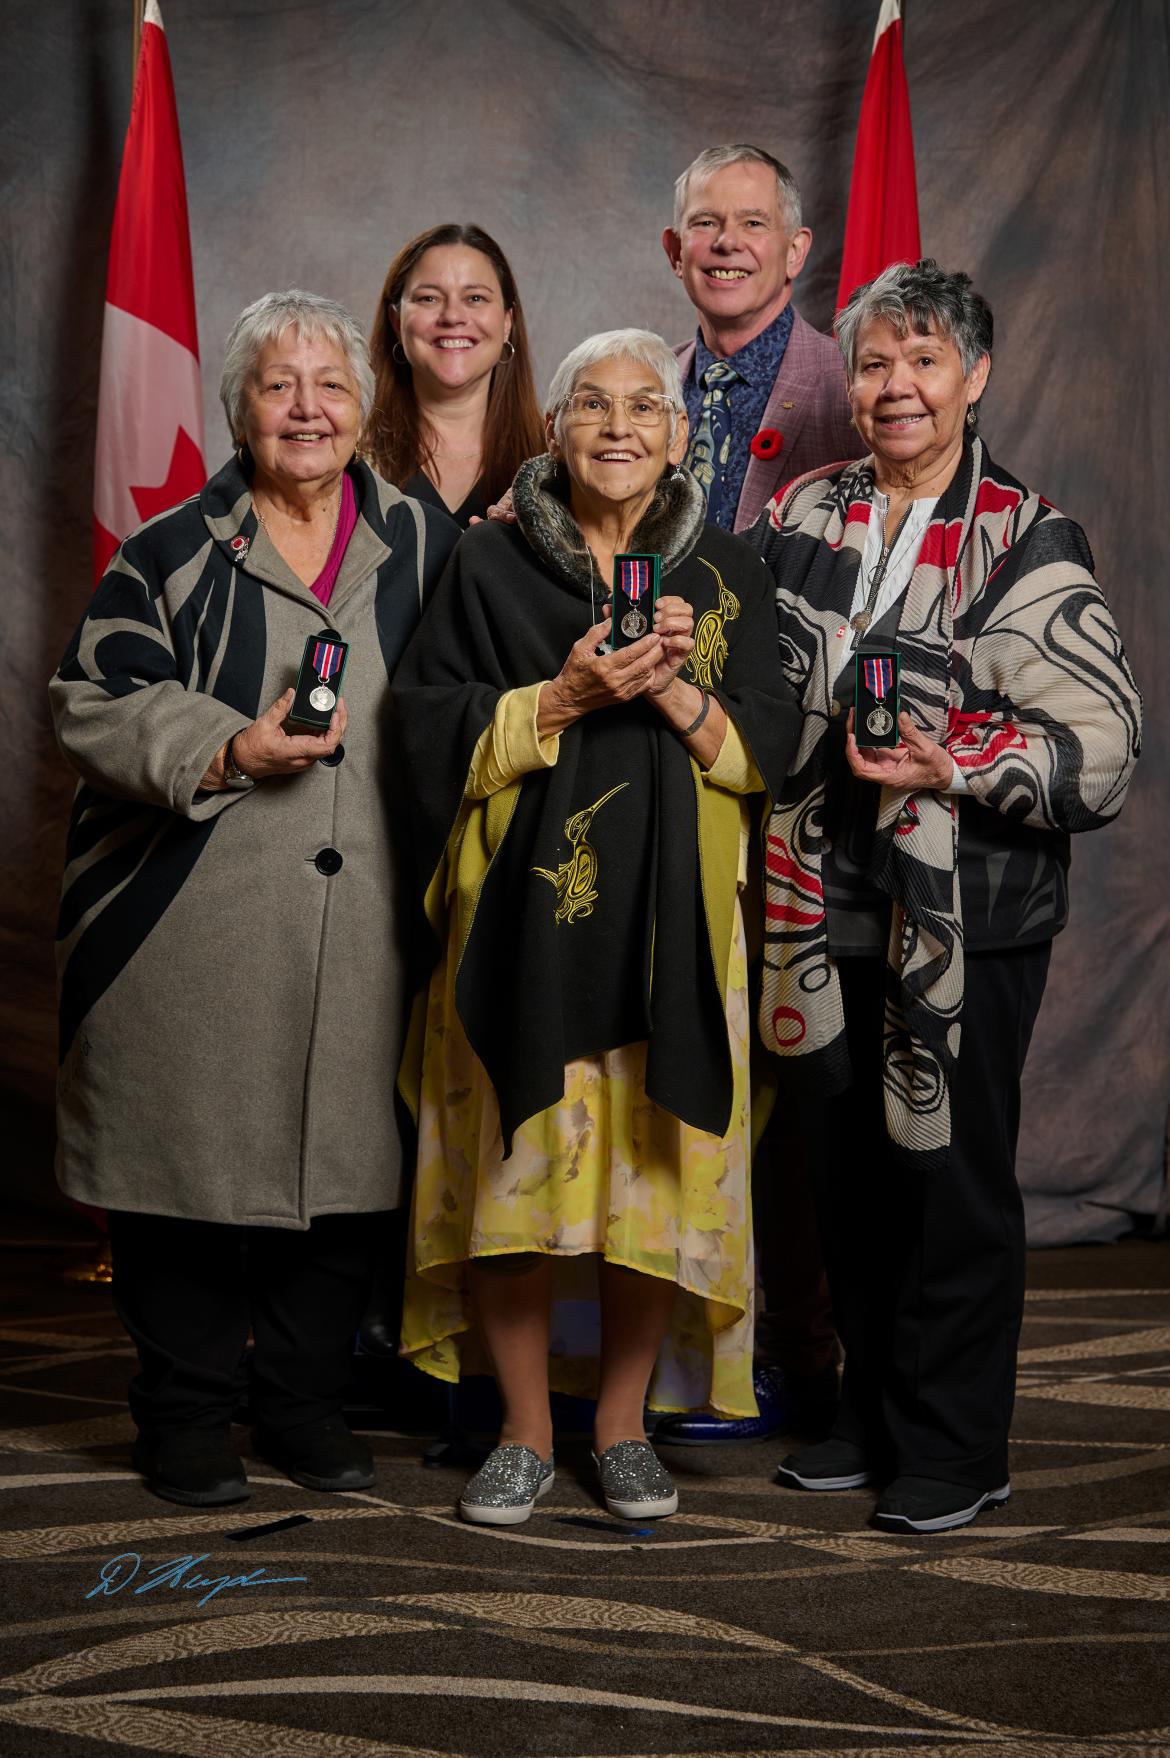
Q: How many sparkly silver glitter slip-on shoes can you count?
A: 2